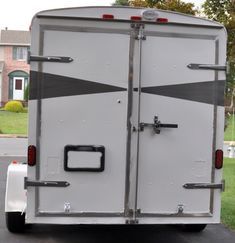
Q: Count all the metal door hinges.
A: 4